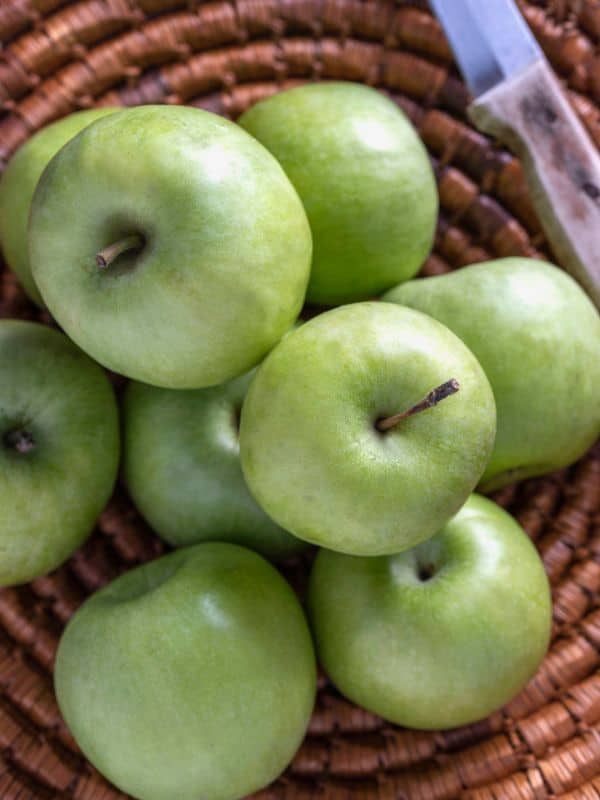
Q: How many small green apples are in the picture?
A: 9